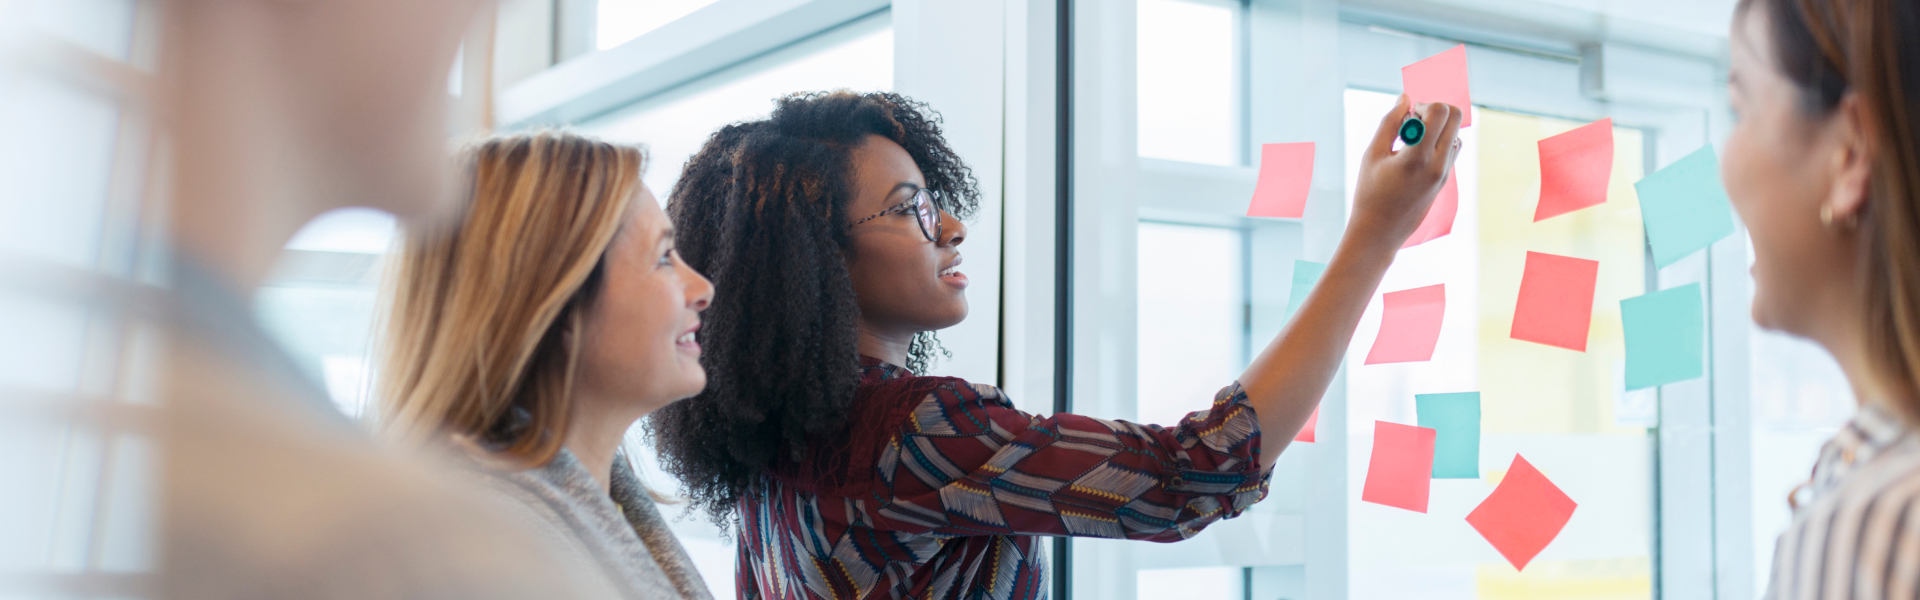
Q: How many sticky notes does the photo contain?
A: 13